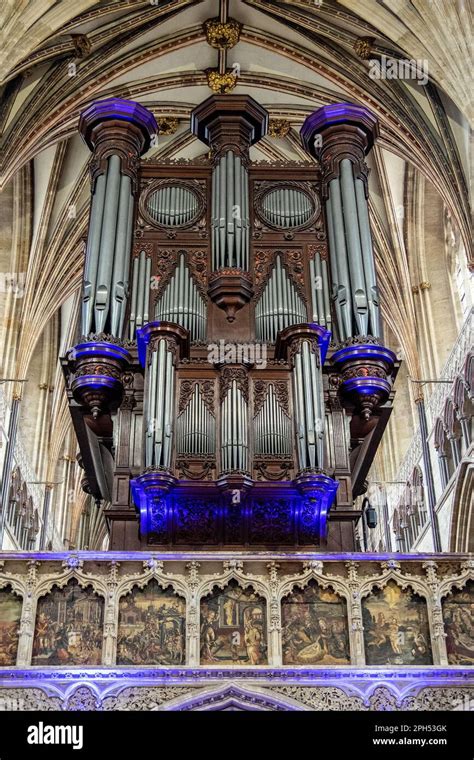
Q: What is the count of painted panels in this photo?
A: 7